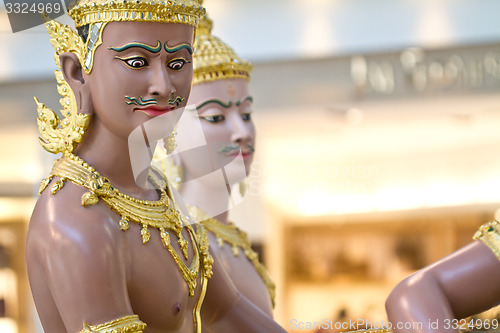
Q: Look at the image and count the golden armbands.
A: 2